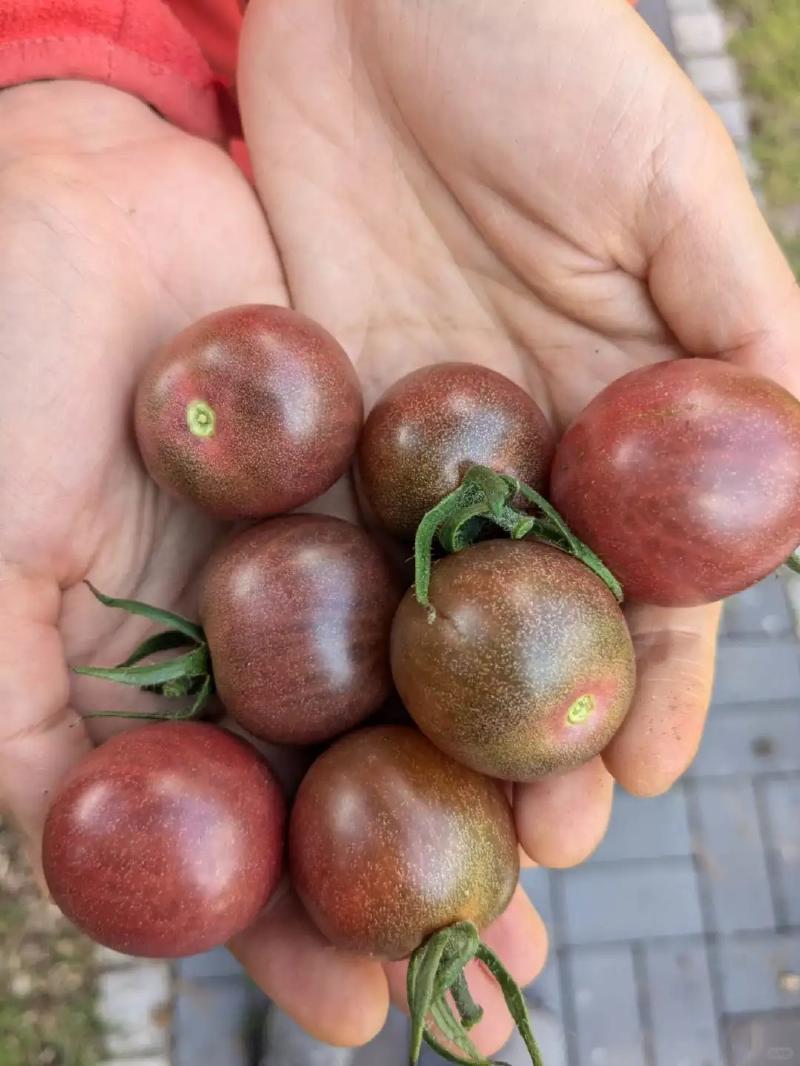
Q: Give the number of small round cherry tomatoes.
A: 7